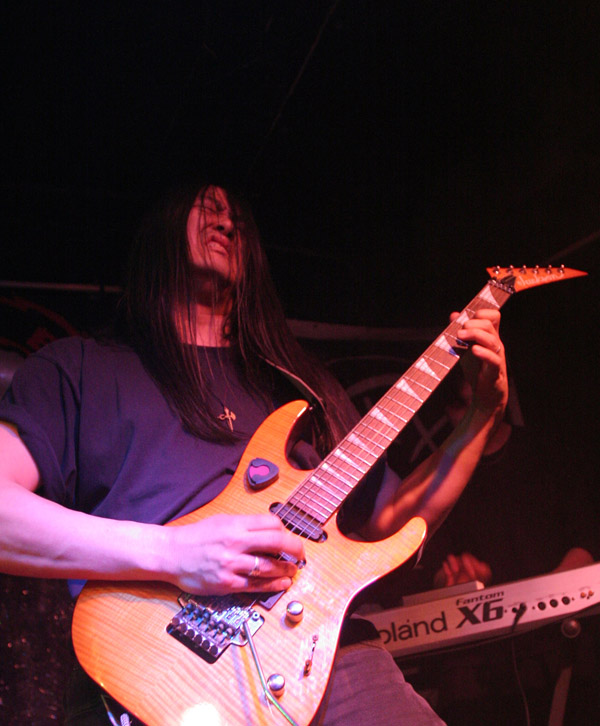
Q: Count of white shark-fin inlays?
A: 10